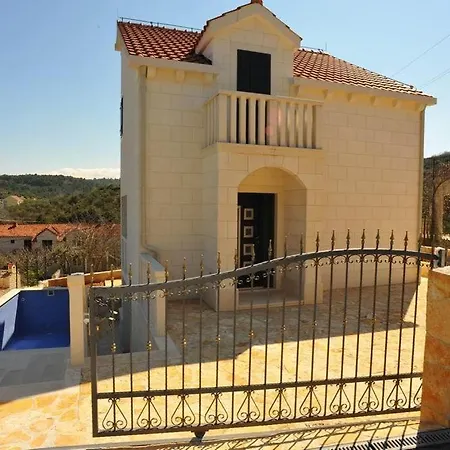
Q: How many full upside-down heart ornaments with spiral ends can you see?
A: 10